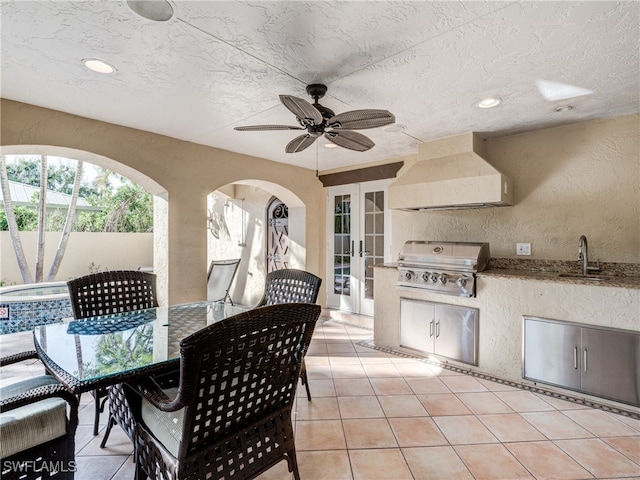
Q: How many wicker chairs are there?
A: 4